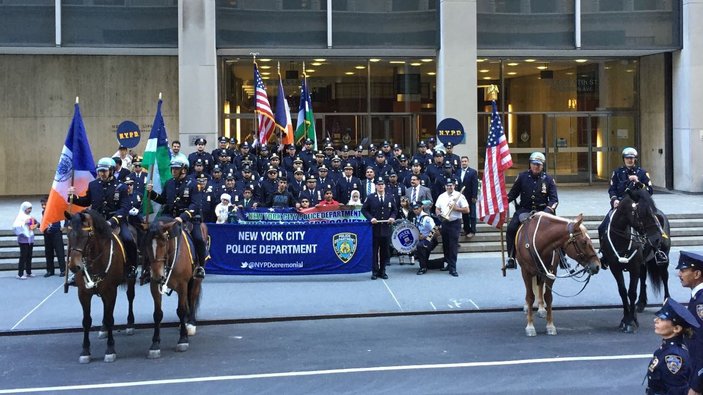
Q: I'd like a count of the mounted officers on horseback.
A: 4